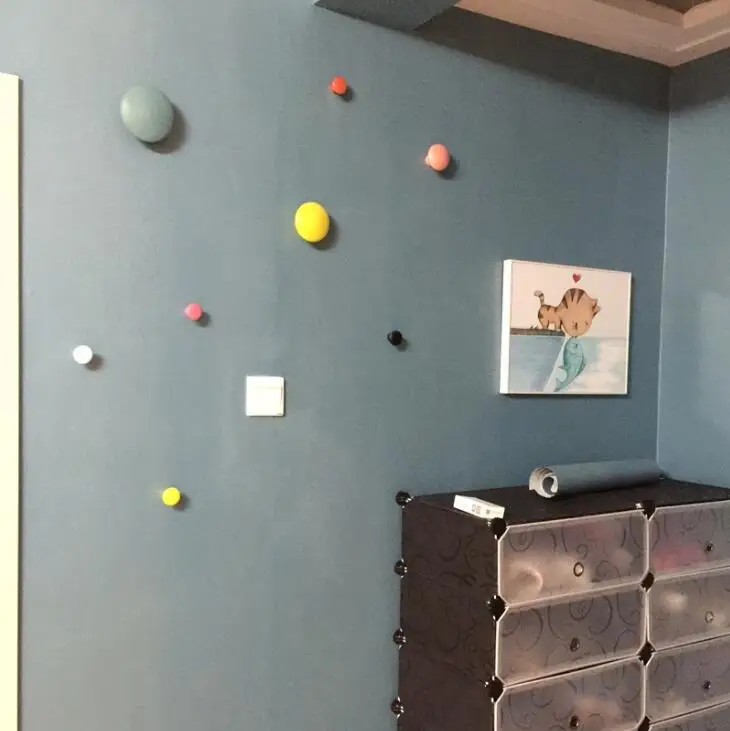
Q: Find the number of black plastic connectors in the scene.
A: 11